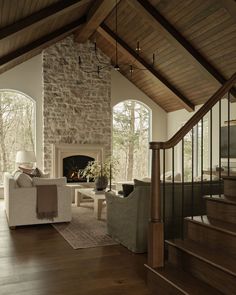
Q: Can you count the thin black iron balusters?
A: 8